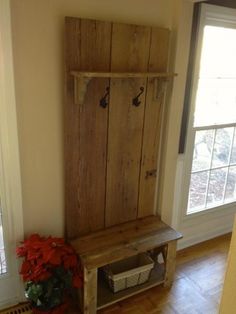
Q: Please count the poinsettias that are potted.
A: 1